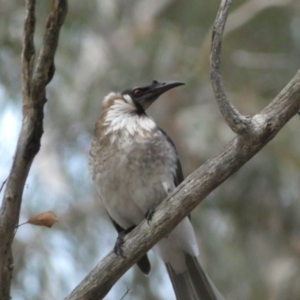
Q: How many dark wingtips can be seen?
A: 1